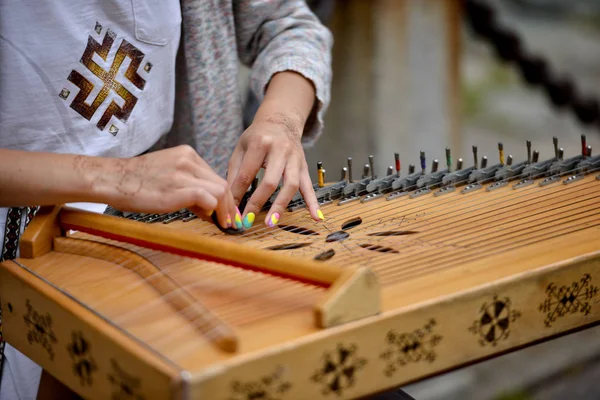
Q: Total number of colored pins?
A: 6